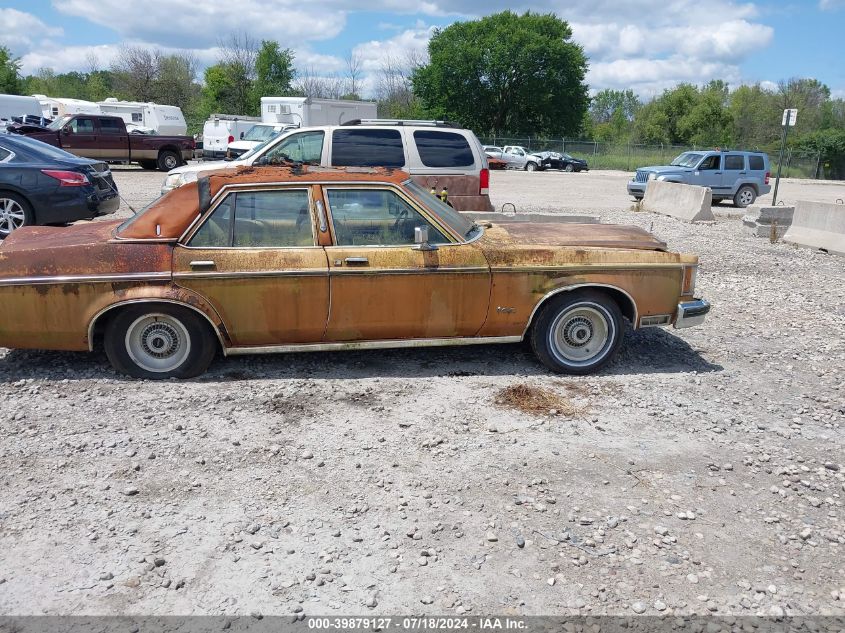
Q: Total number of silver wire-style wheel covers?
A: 2